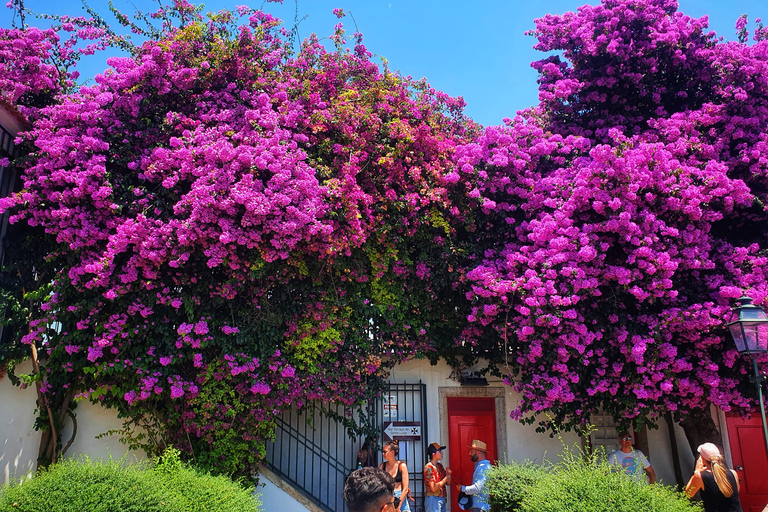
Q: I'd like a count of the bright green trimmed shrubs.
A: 2